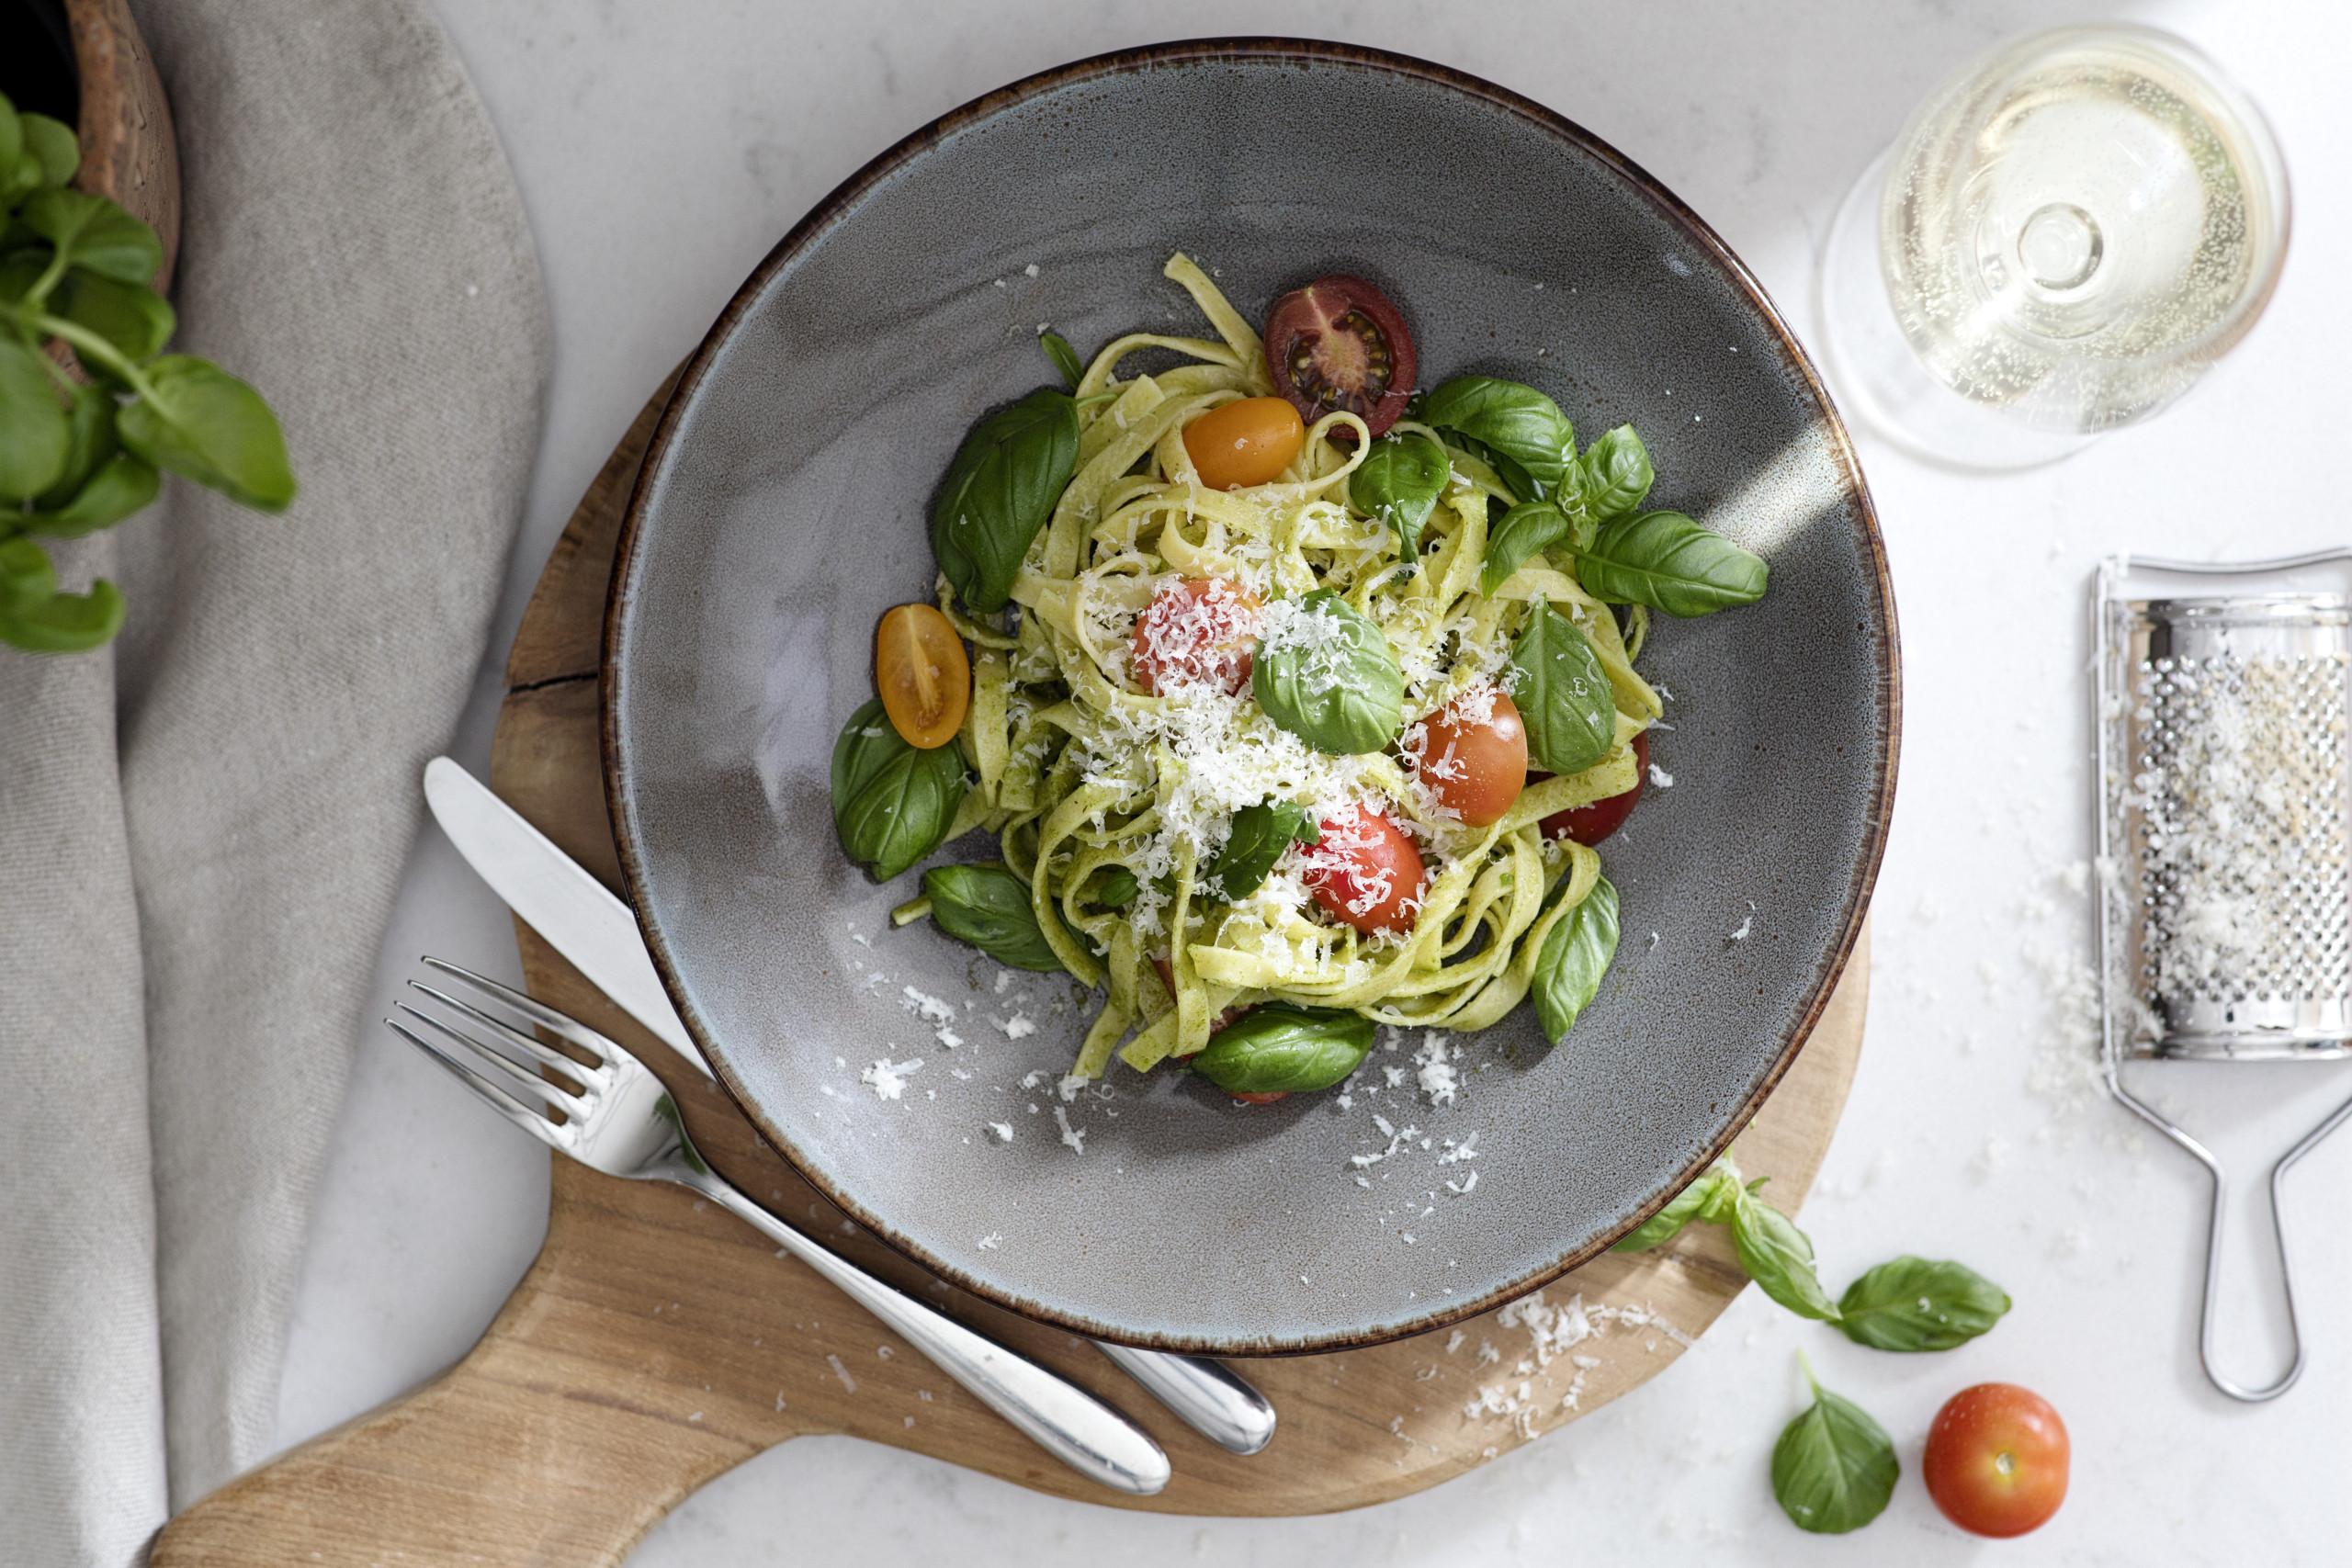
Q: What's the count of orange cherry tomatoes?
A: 2